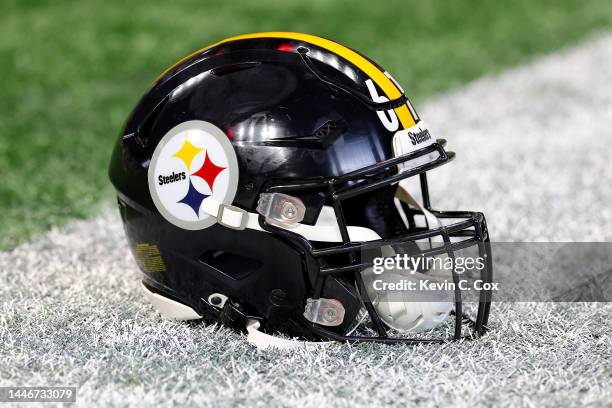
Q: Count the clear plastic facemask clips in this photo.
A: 2